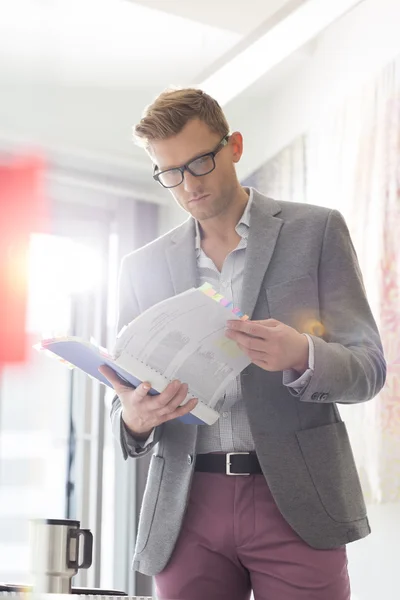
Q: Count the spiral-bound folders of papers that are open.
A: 1